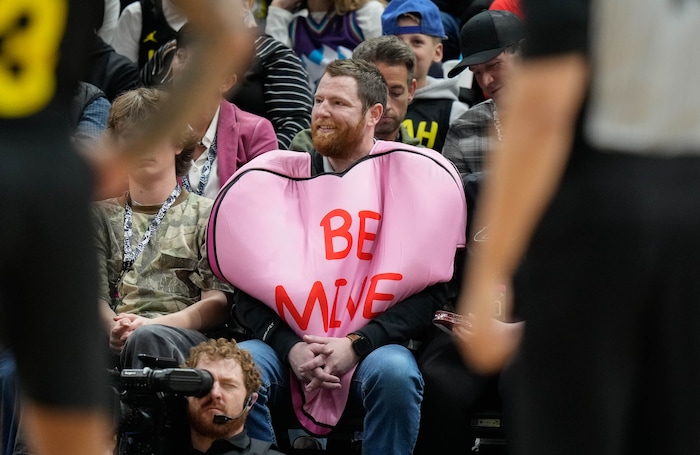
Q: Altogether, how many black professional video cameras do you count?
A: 1